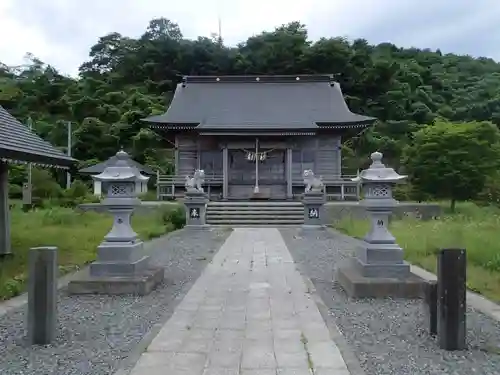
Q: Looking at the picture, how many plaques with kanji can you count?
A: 2